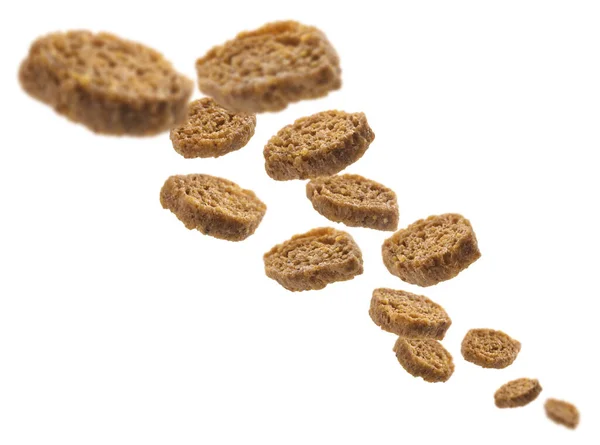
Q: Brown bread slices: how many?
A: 13